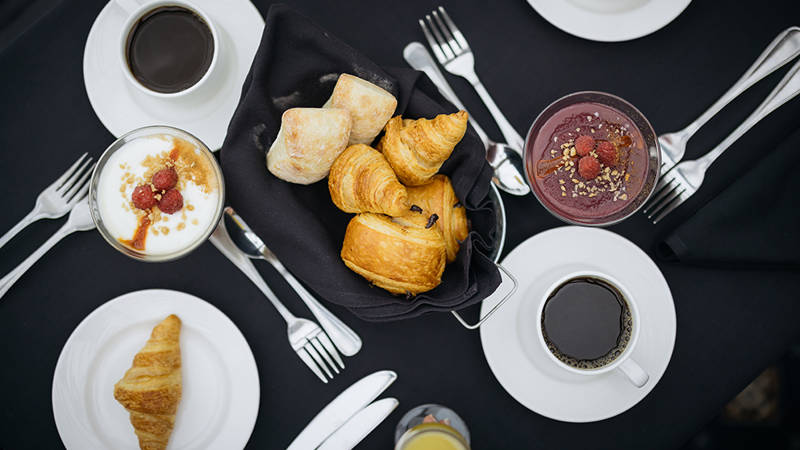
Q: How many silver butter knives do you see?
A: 2